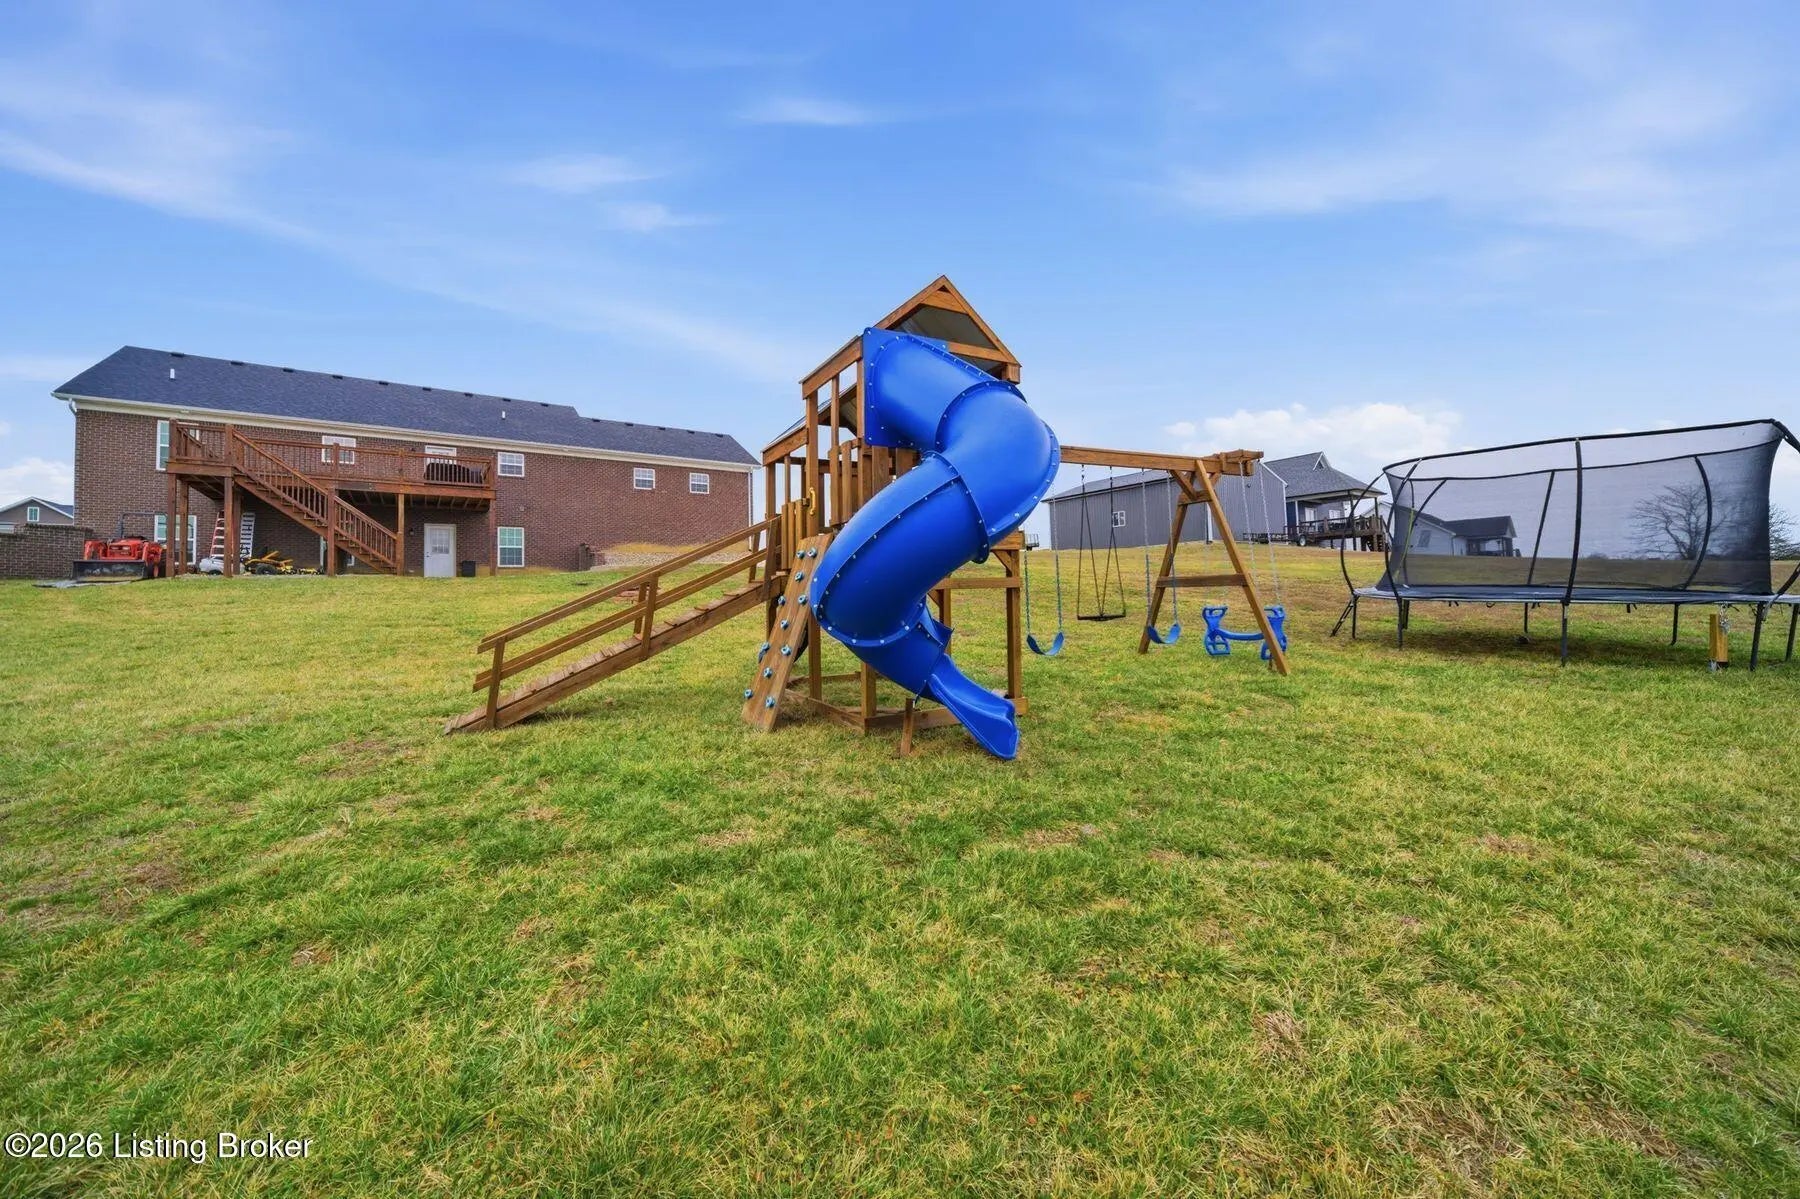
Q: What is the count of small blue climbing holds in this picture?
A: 11